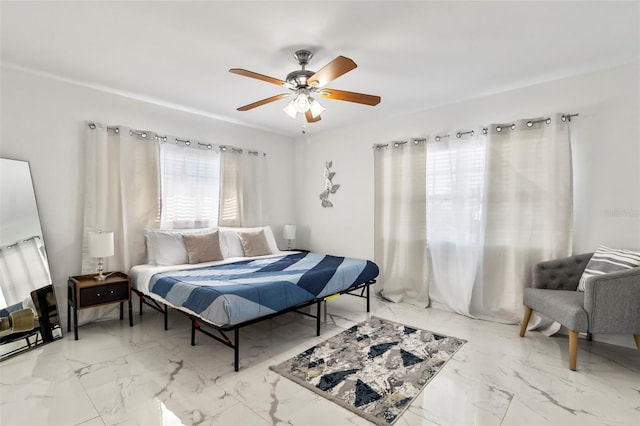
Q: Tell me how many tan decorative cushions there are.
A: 2